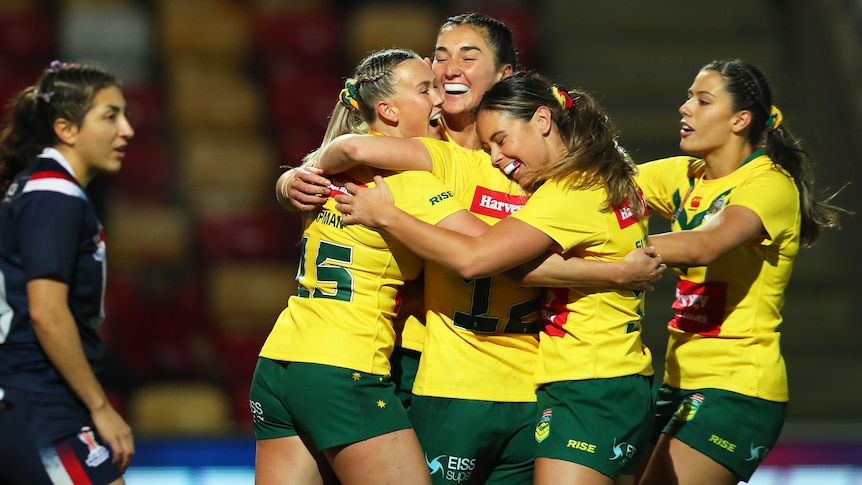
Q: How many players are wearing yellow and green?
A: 4